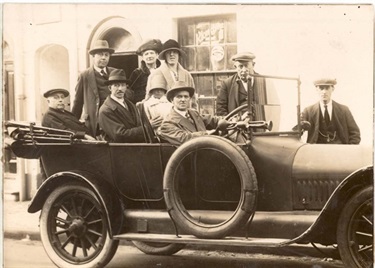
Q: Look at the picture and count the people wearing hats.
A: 9